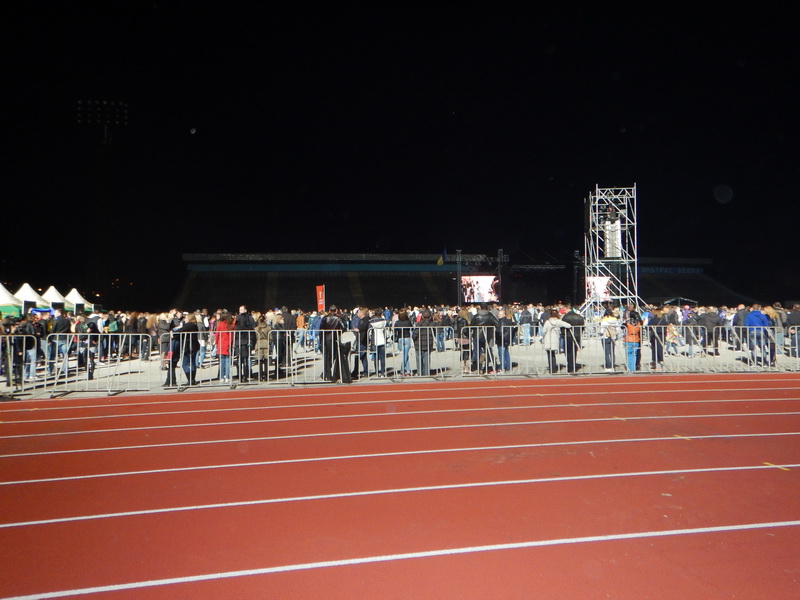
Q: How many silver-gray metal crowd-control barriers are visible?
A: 10